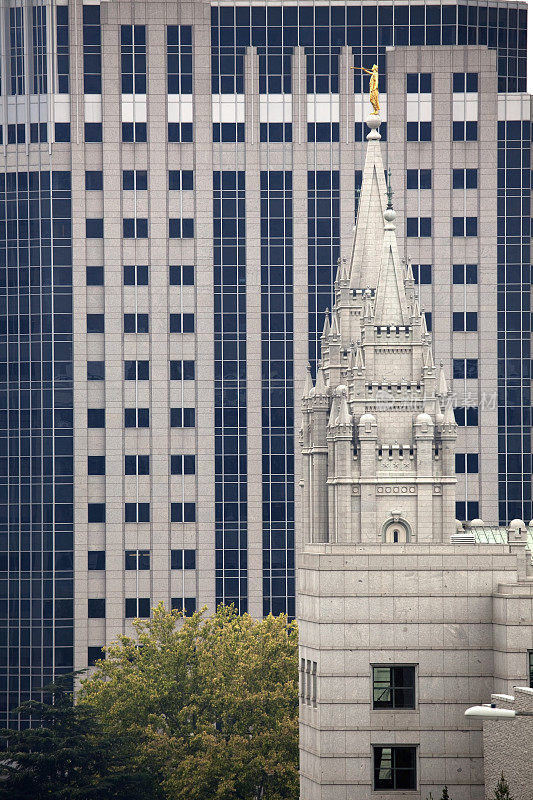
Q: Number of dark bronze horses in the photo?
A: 0